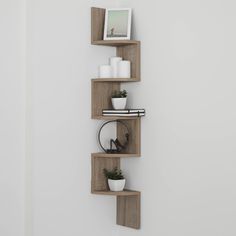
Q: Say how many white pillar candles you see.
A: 3